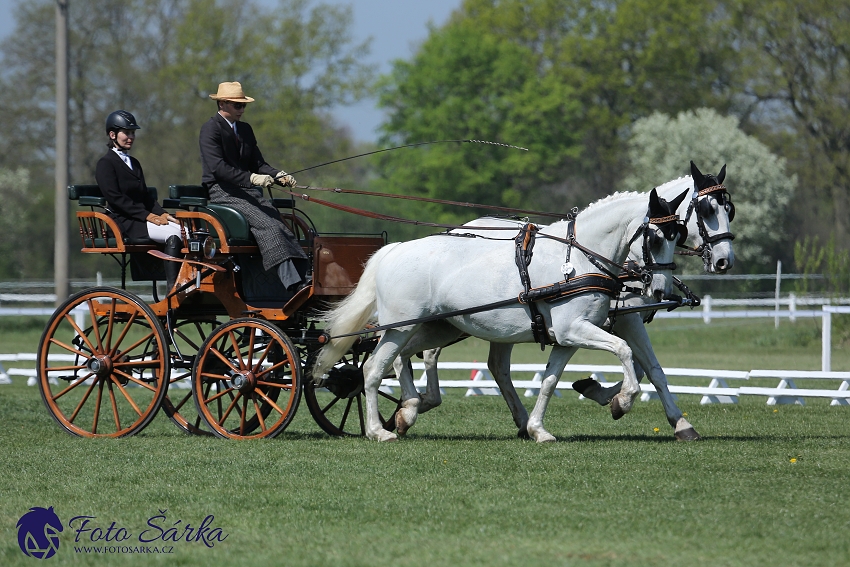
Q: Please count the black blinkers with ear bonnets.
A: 2